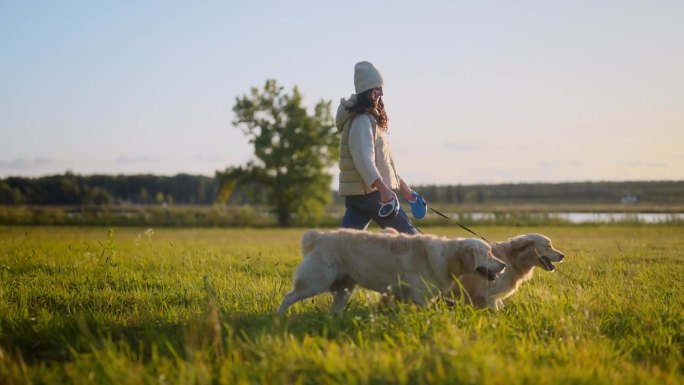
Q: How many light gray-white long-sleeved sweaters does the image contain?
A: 1